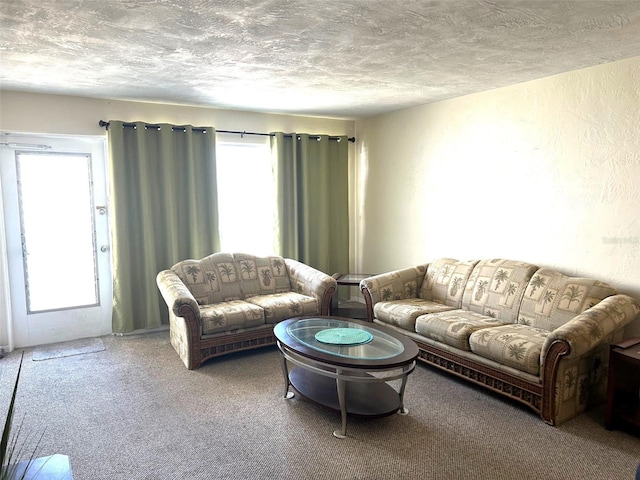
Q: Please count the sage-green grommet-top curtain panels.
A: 2